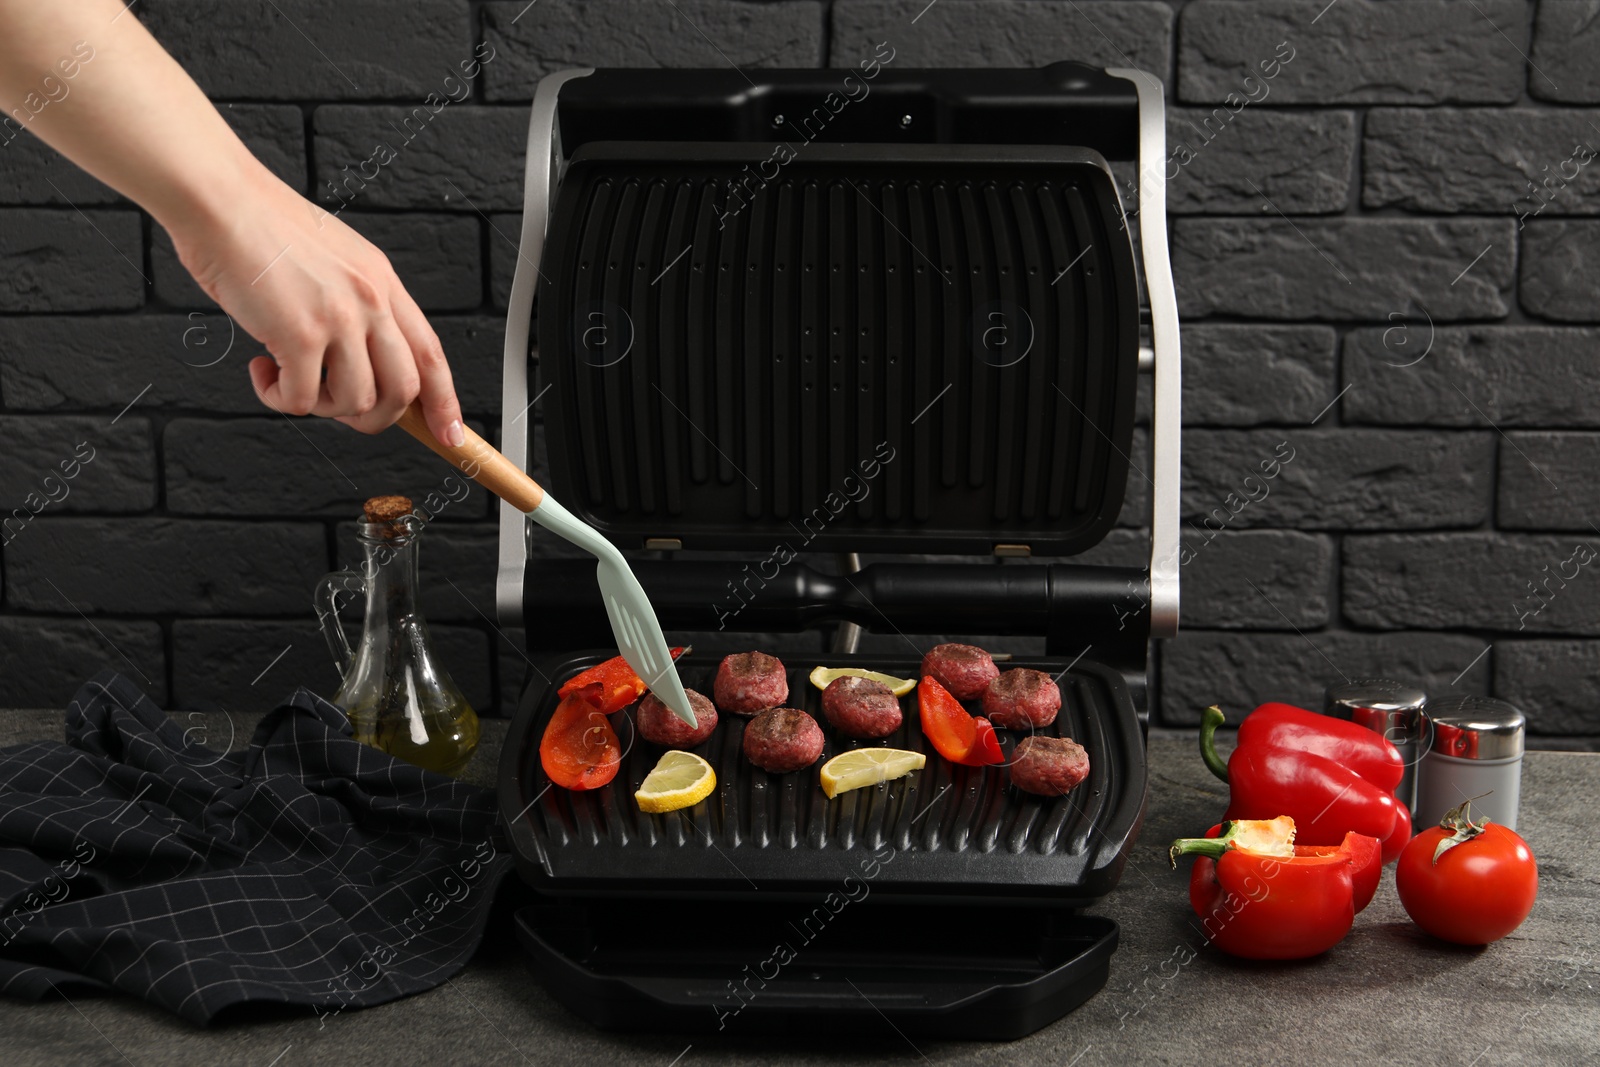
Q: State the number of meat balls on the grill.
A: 7